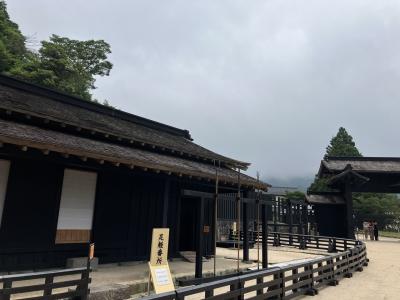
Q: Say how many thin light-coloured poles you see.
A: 3